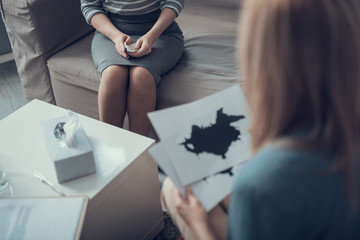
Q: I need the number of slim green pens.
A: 0